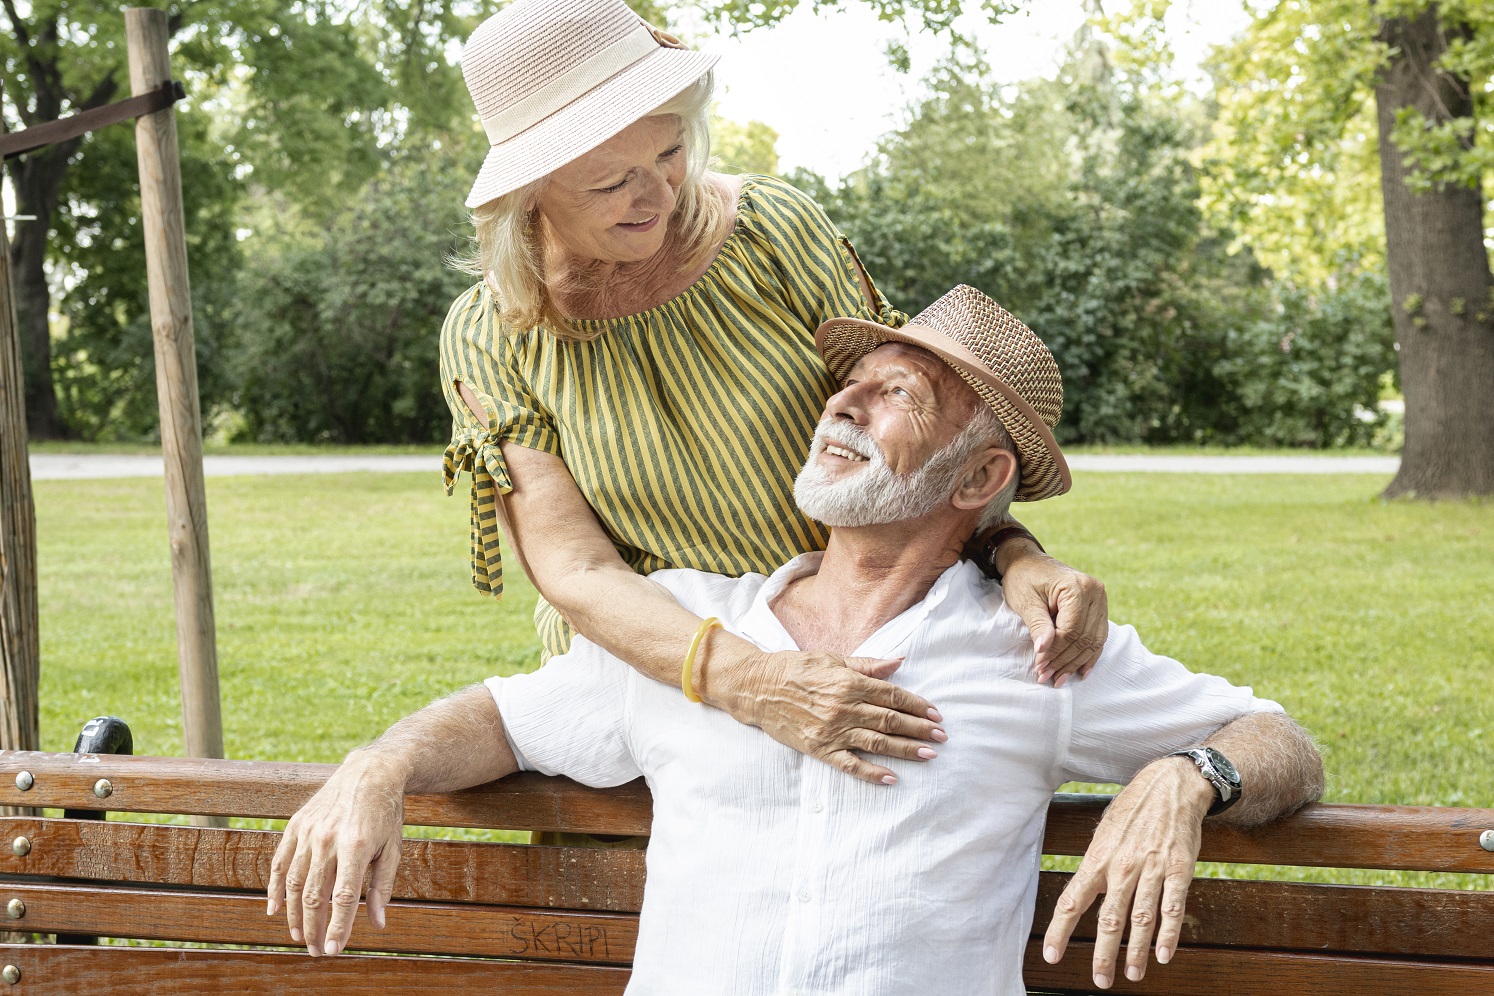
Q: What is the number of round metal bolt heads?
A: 6